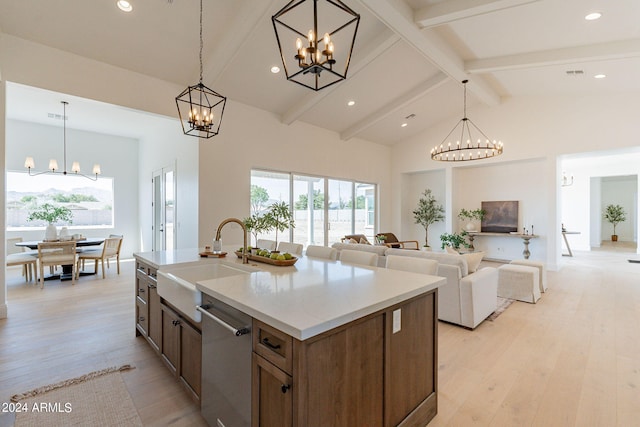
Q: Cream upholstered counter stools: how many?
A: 5